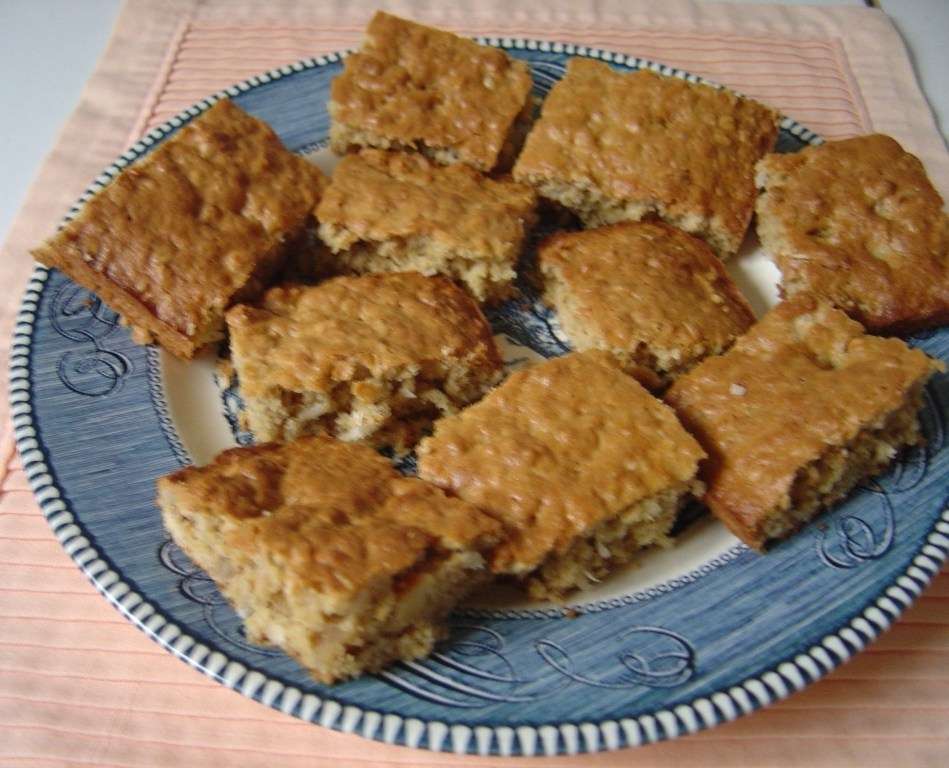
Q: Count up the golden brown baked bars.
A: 10